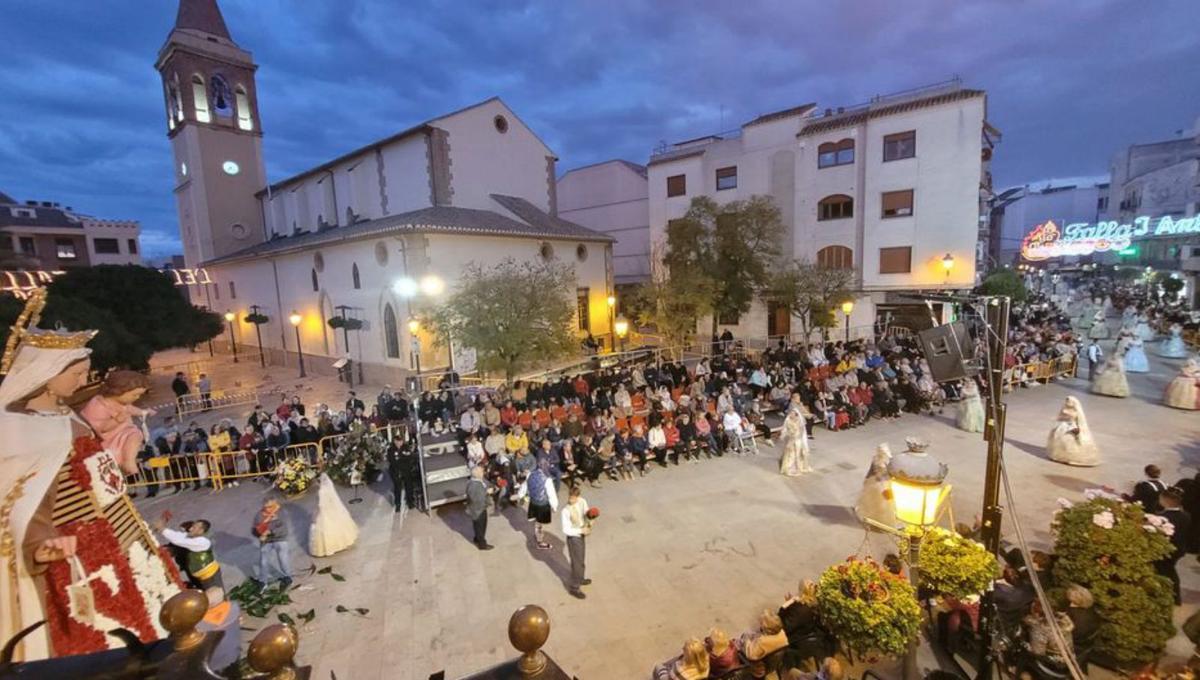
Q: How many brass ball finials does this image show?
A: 3